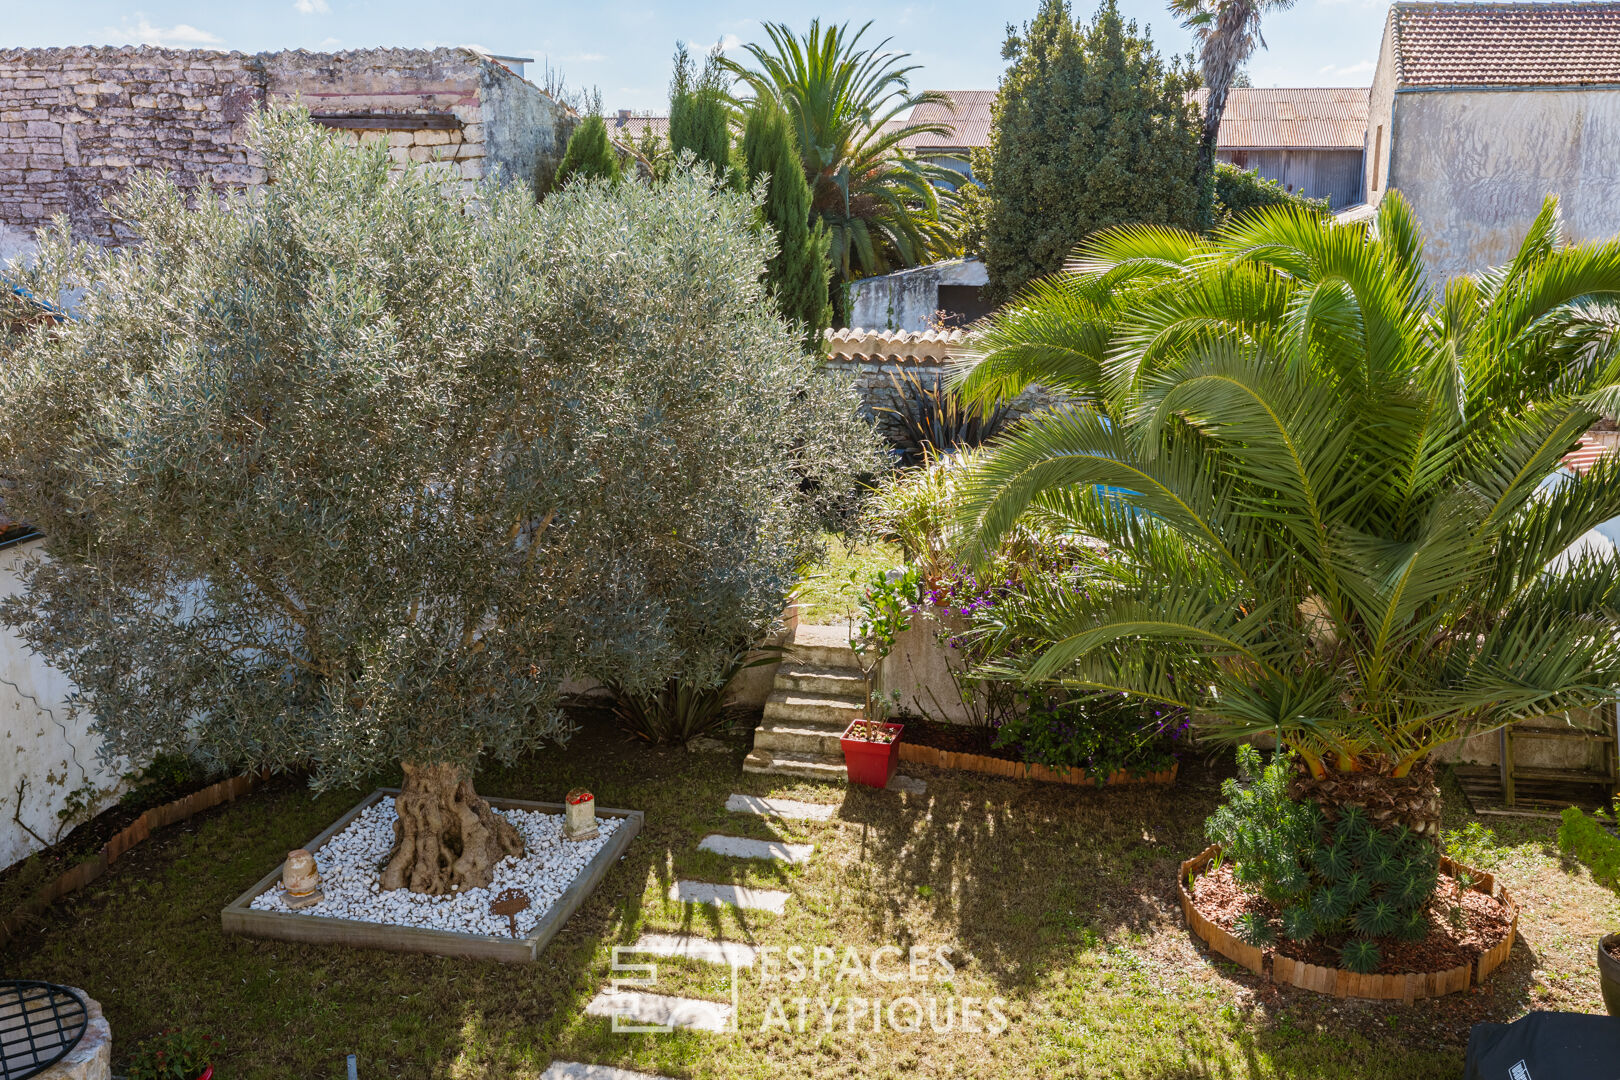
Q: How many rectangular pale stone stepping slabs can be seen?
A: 6